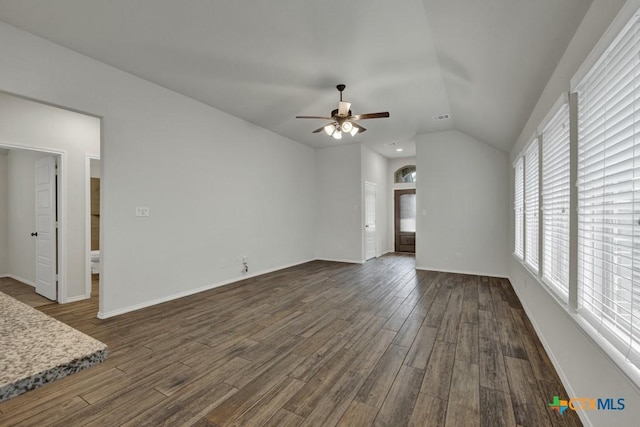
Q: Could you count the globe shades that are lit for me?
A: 4